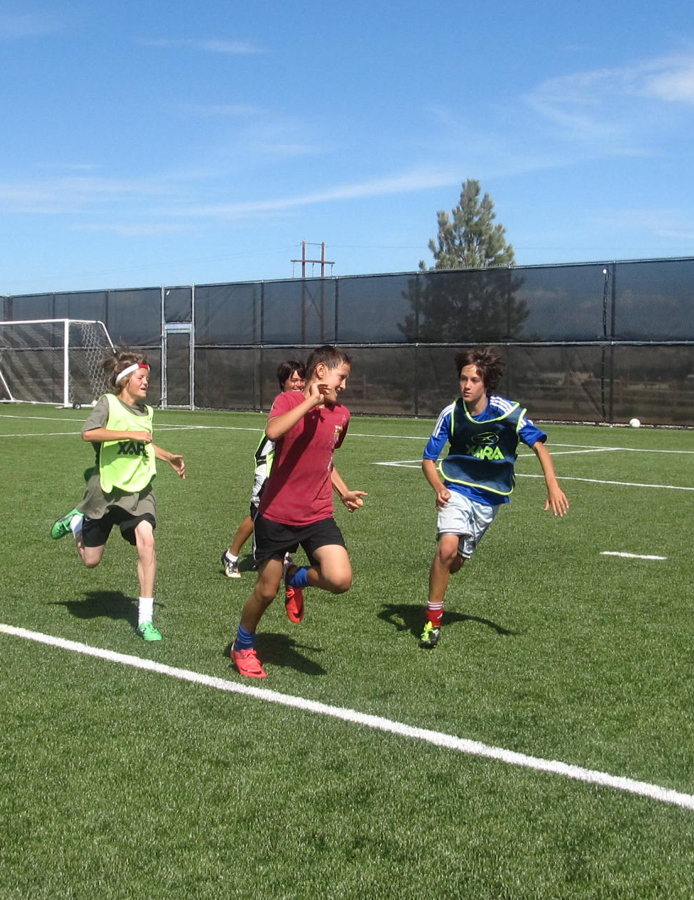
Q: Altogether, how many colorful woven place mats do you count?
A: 0